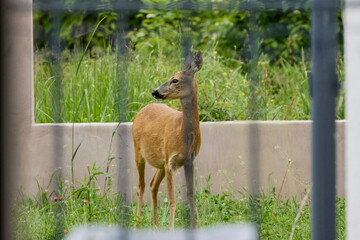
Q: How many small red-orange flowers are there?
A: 4